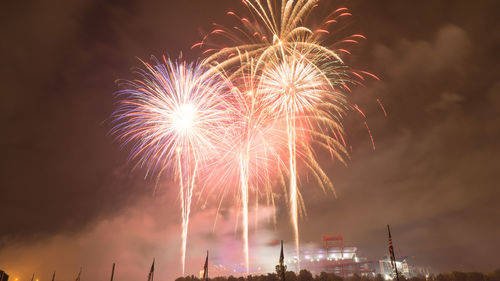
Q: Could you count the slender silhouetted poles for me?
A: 8